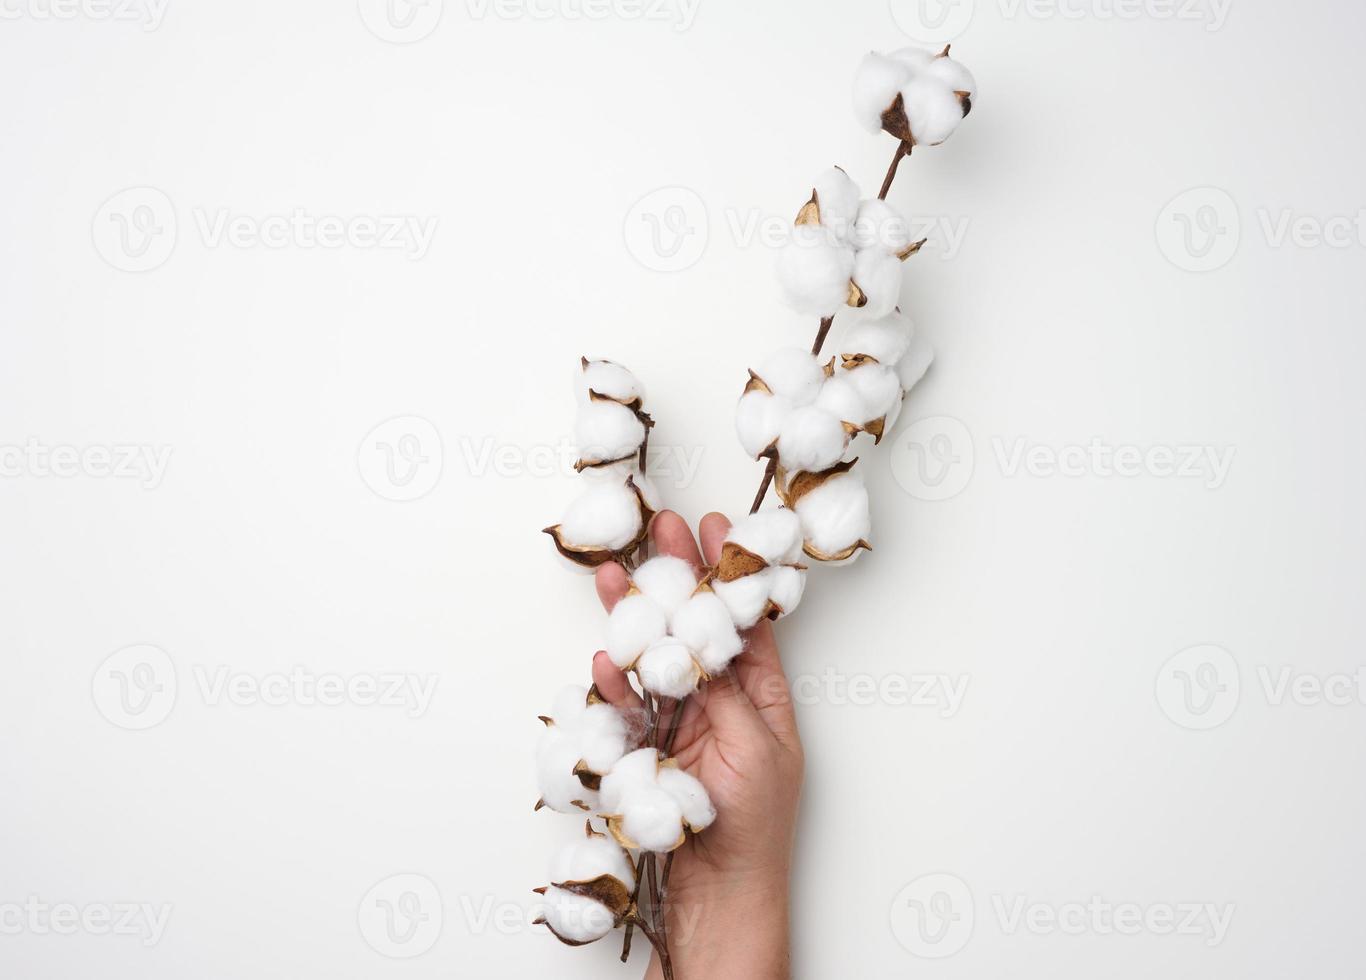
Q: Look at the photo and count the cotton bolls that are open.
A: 12